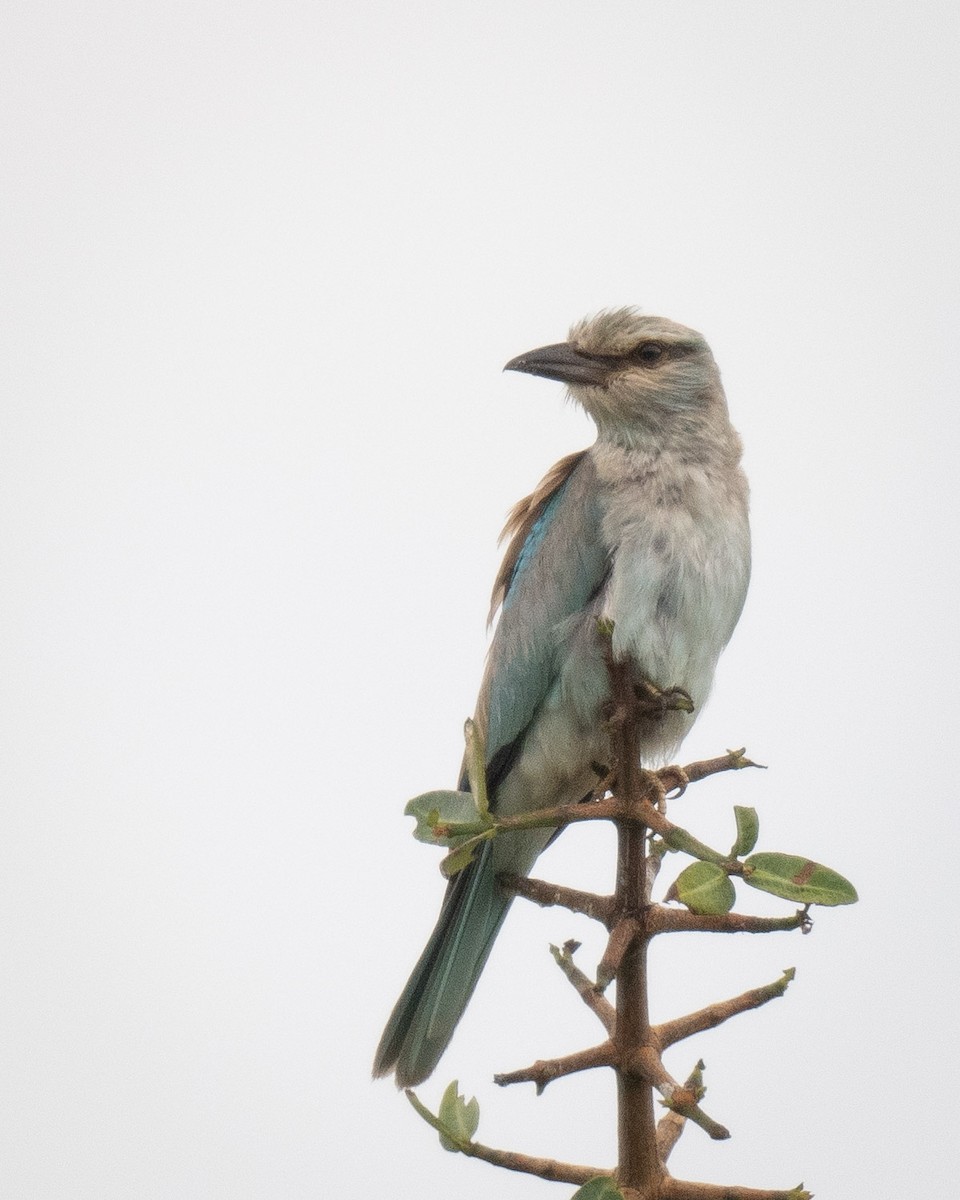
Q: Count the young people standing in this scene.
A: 0